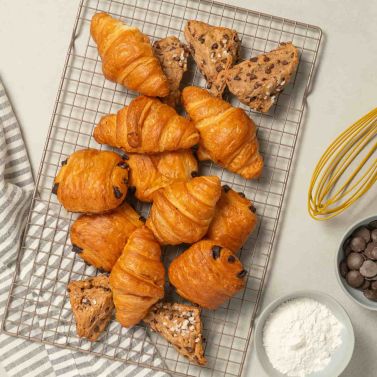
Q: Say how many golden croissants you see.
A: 5